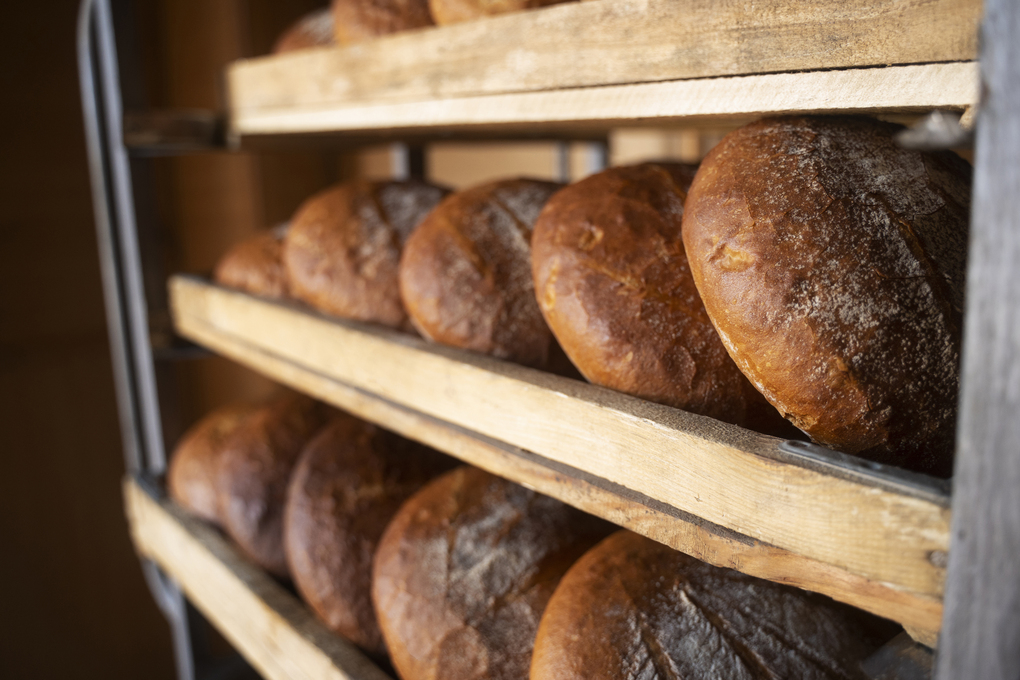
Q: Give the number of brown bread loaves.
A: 13